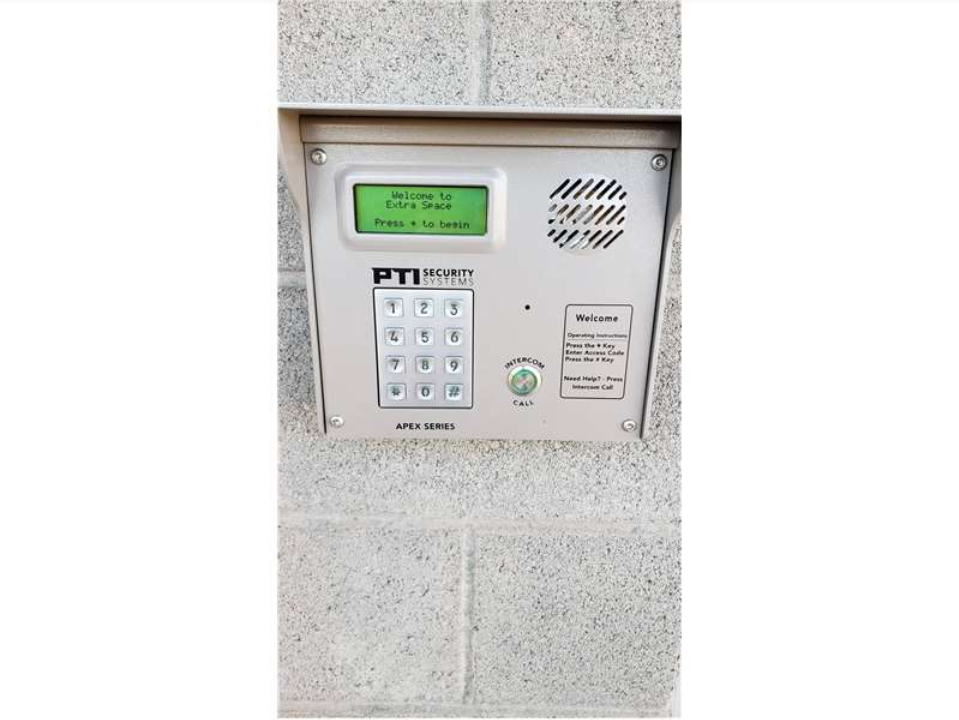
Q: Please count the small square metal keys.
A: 12